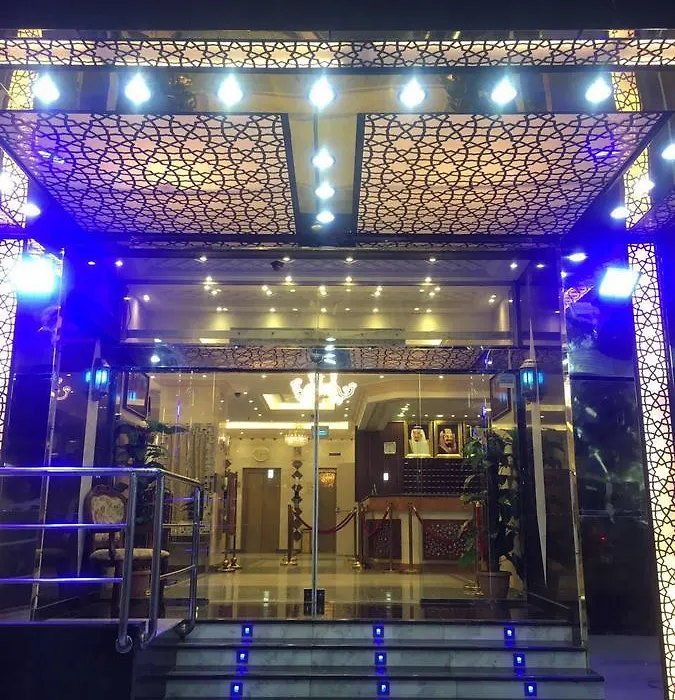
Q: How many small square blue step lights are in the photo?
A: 9